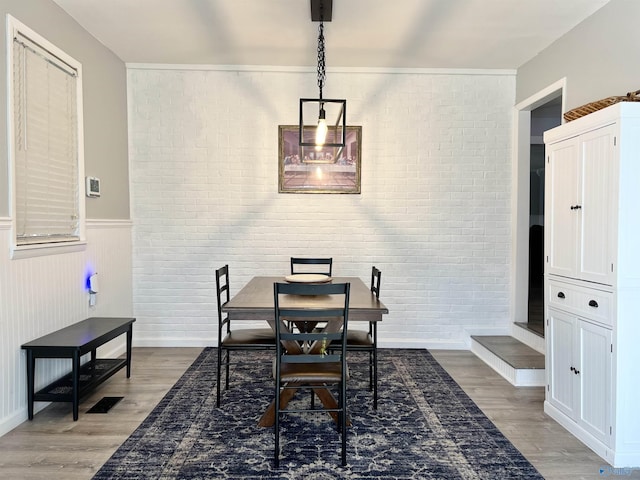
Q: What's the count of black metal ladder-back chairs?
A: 4